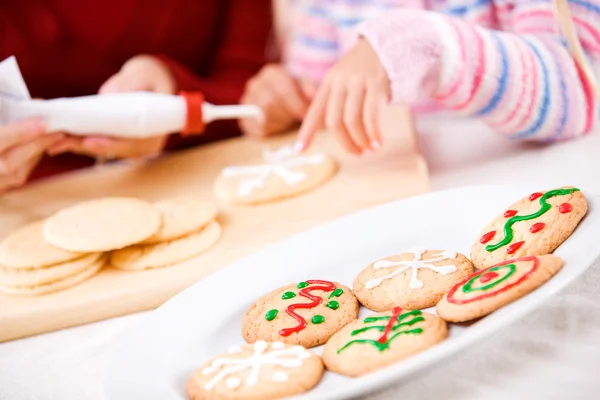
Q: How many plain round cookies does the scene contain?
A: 6